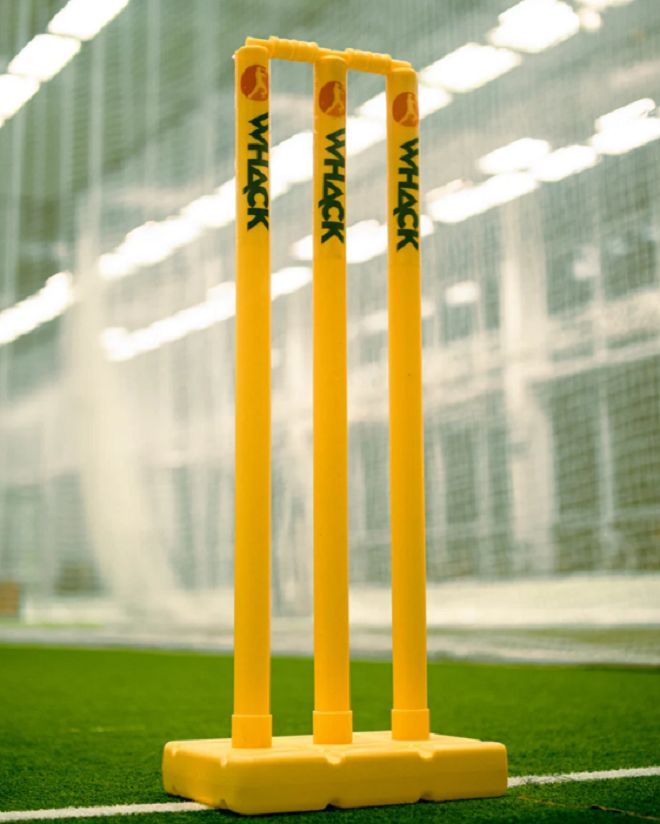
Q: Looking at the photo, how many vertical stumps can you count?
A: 3